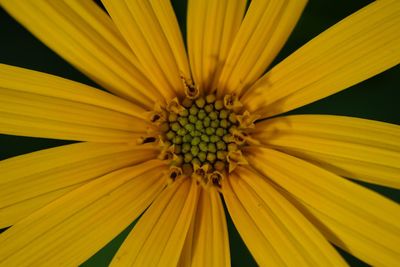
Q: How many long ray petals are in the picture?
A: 13